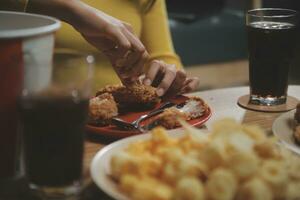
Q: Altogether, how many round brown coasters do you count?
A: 1